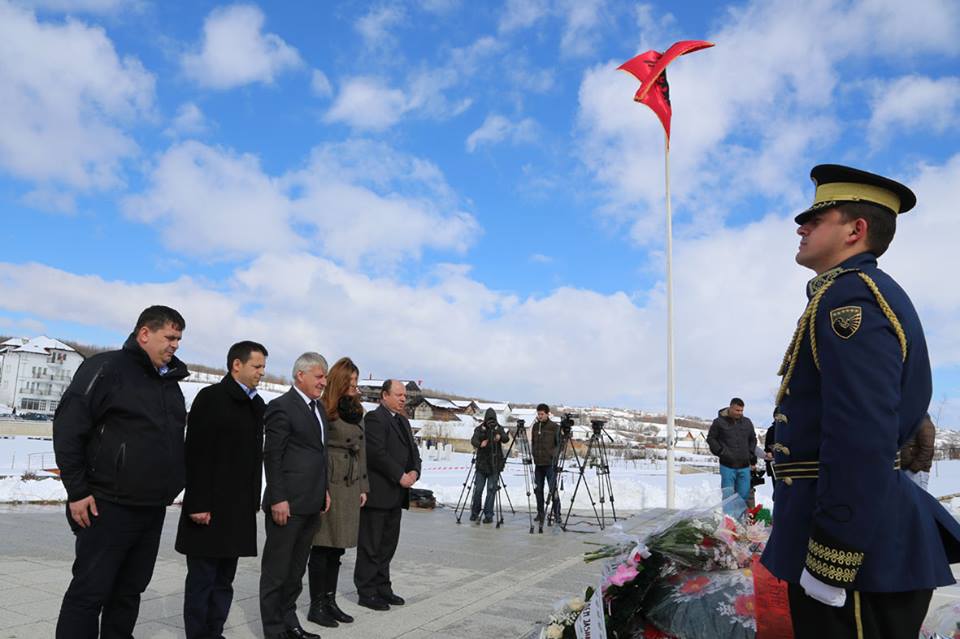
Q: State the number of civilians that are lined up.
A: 5